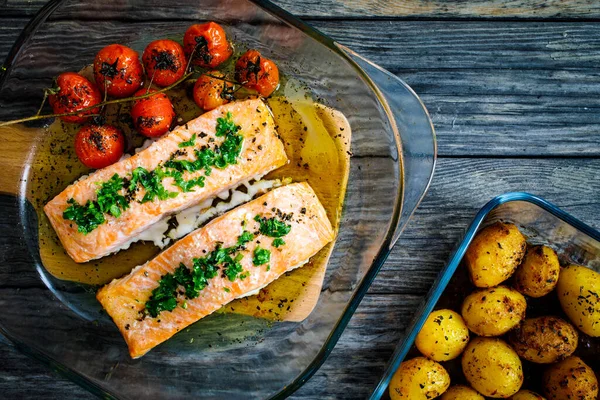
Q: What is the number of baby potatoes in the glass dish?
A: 11